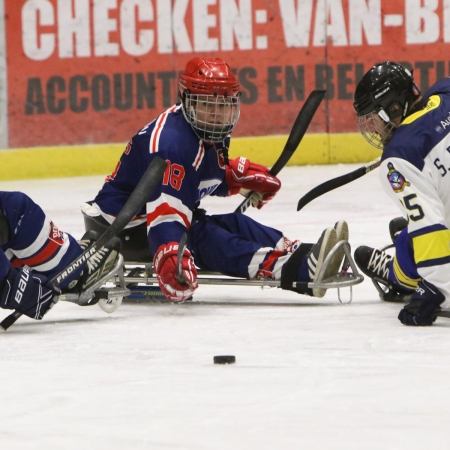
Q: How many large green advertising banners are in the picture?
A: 0